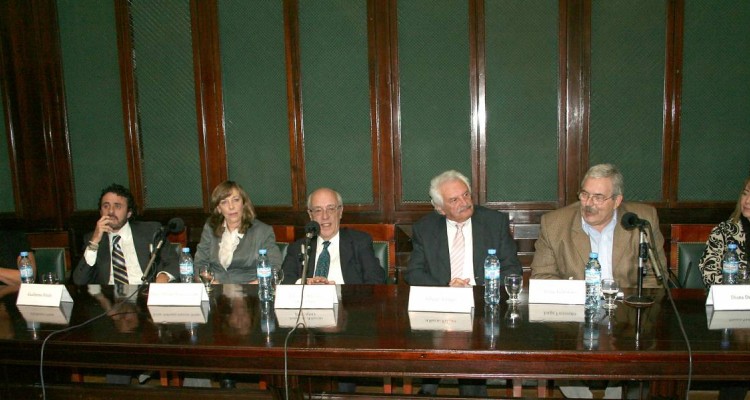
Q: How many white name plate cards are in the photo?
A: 6